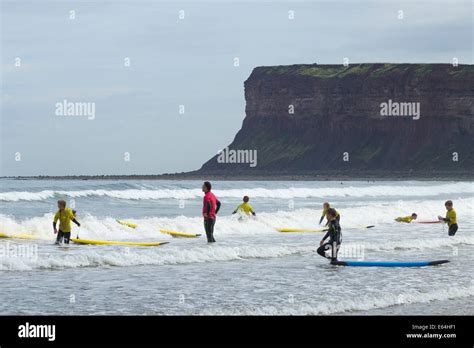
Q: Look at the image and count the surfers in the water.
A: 7